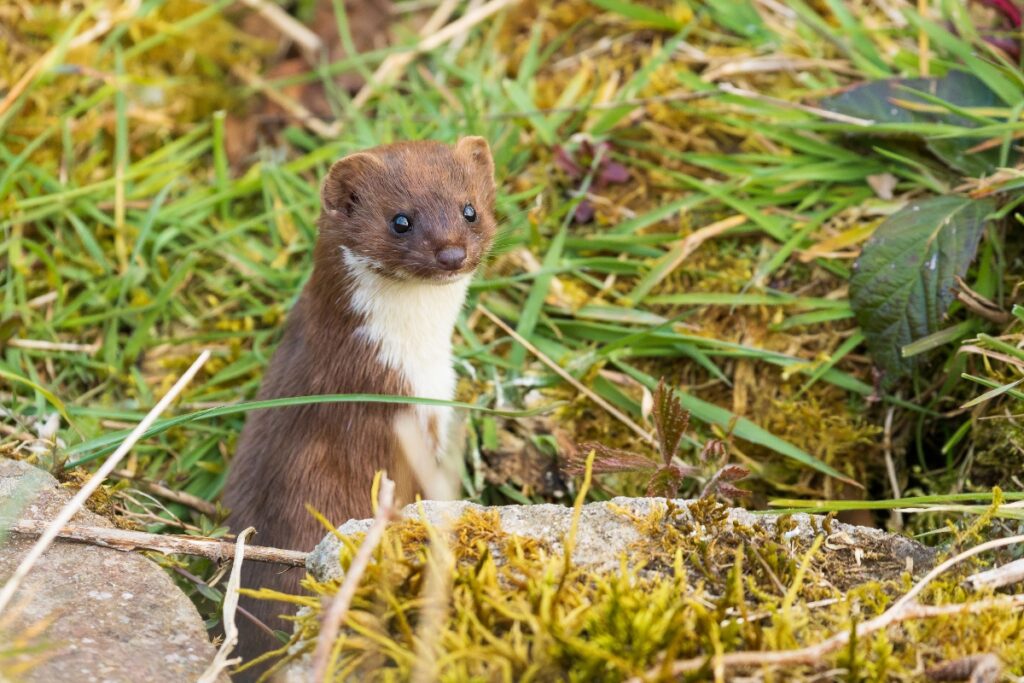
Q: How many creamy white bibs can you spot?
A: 1